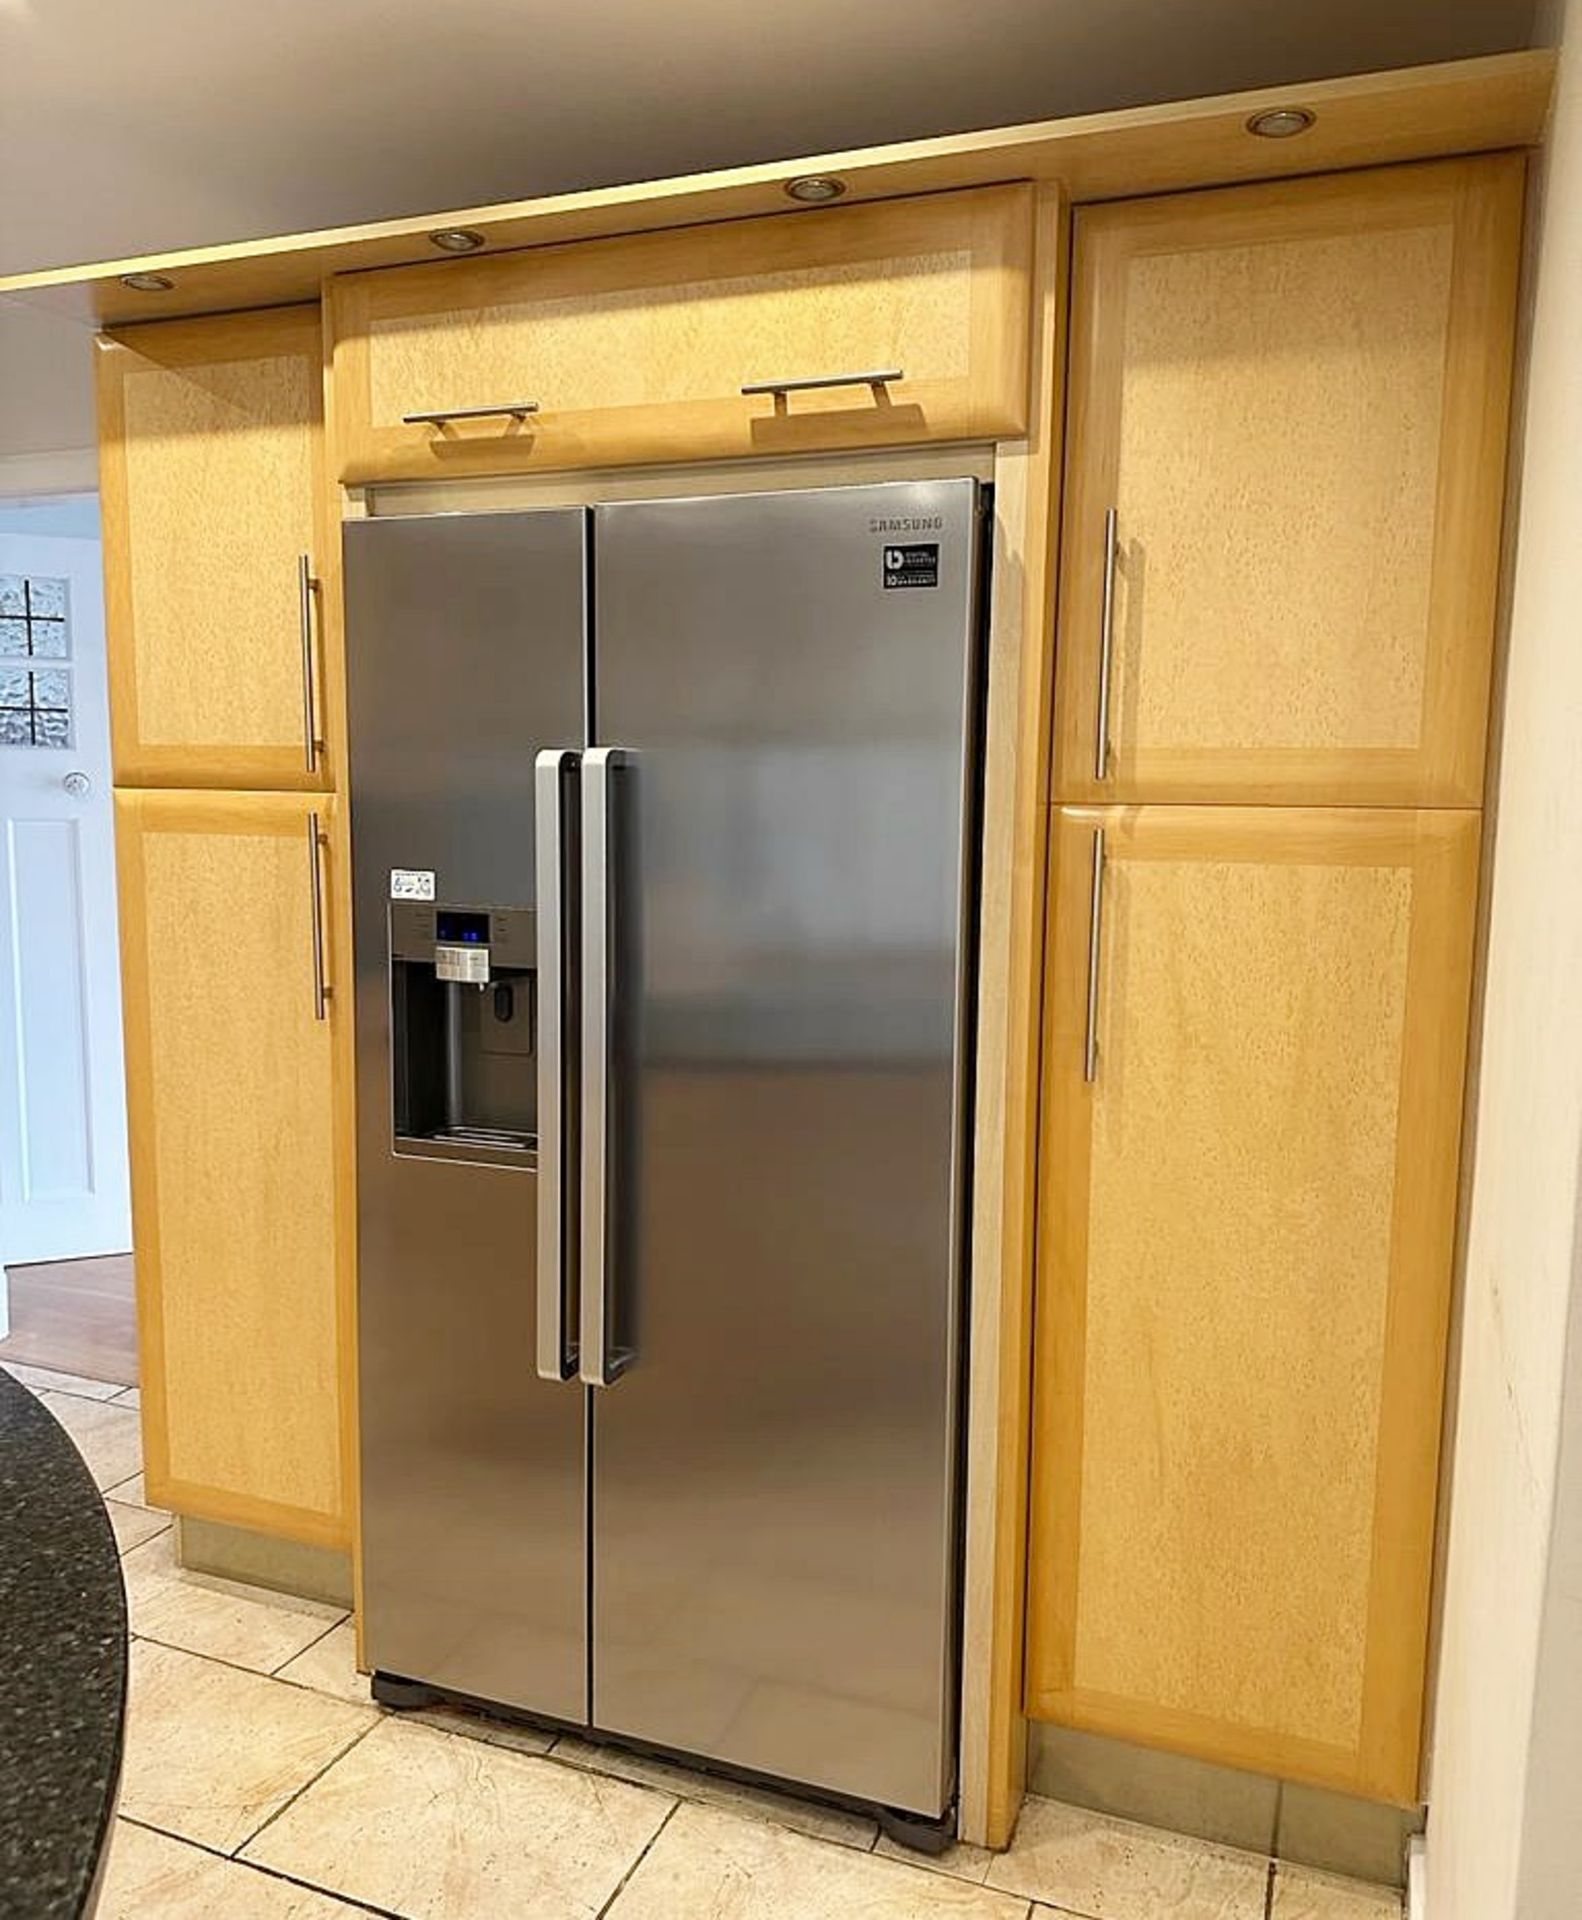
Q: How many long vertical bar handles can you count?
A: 6